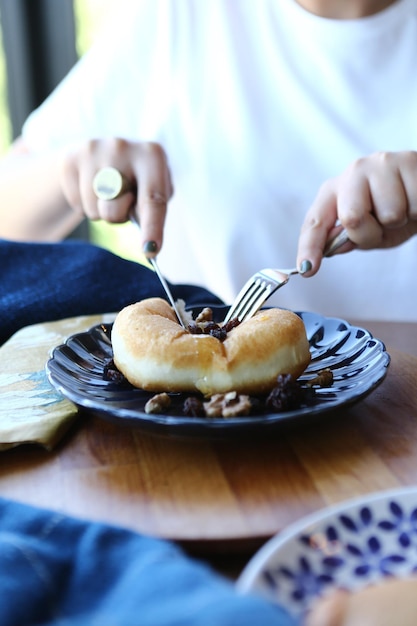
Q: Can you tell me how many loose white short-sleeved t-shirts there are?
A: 1